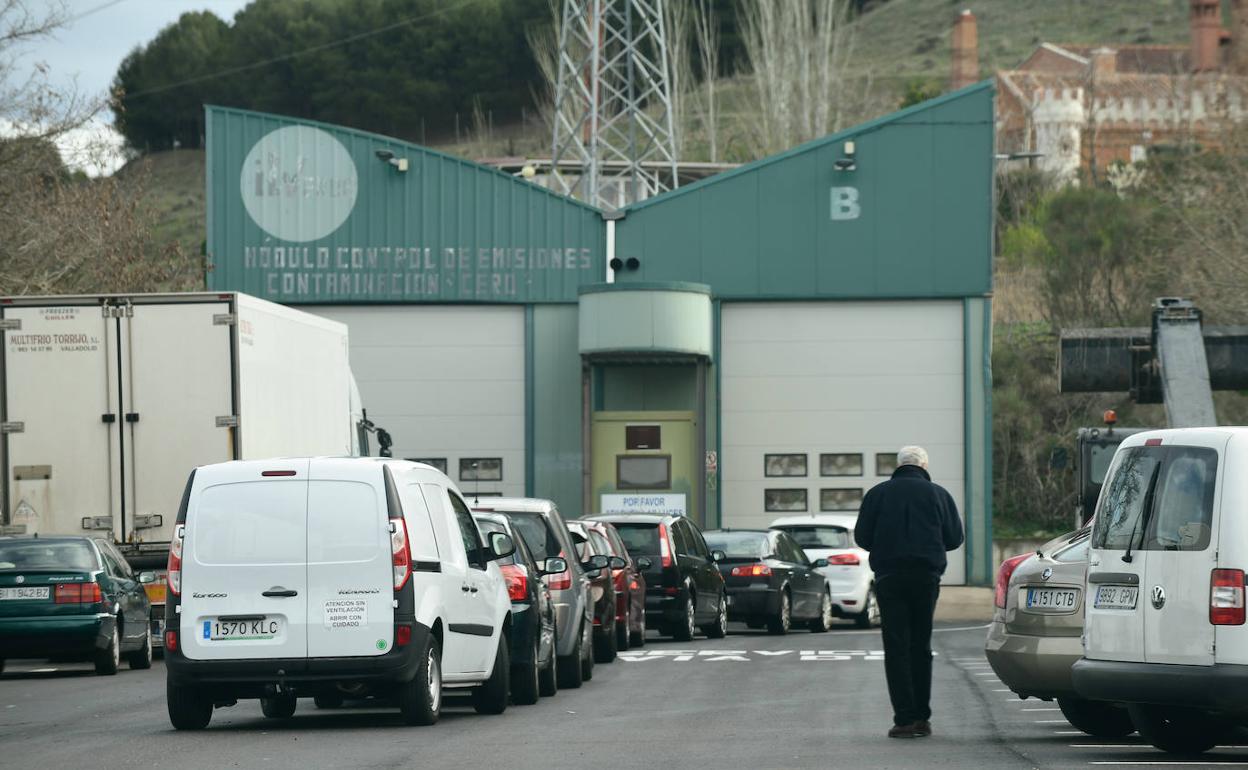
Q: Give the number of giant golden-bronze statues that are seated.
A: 0